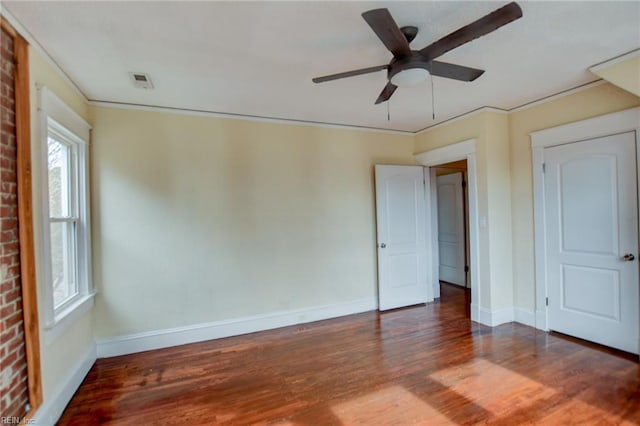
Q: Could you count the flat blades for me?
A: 5